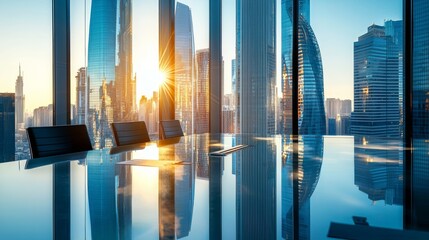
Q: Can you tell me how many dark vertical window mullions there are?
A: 5